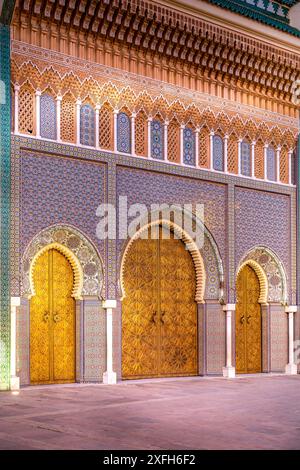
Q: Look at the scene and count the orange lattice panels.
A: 9